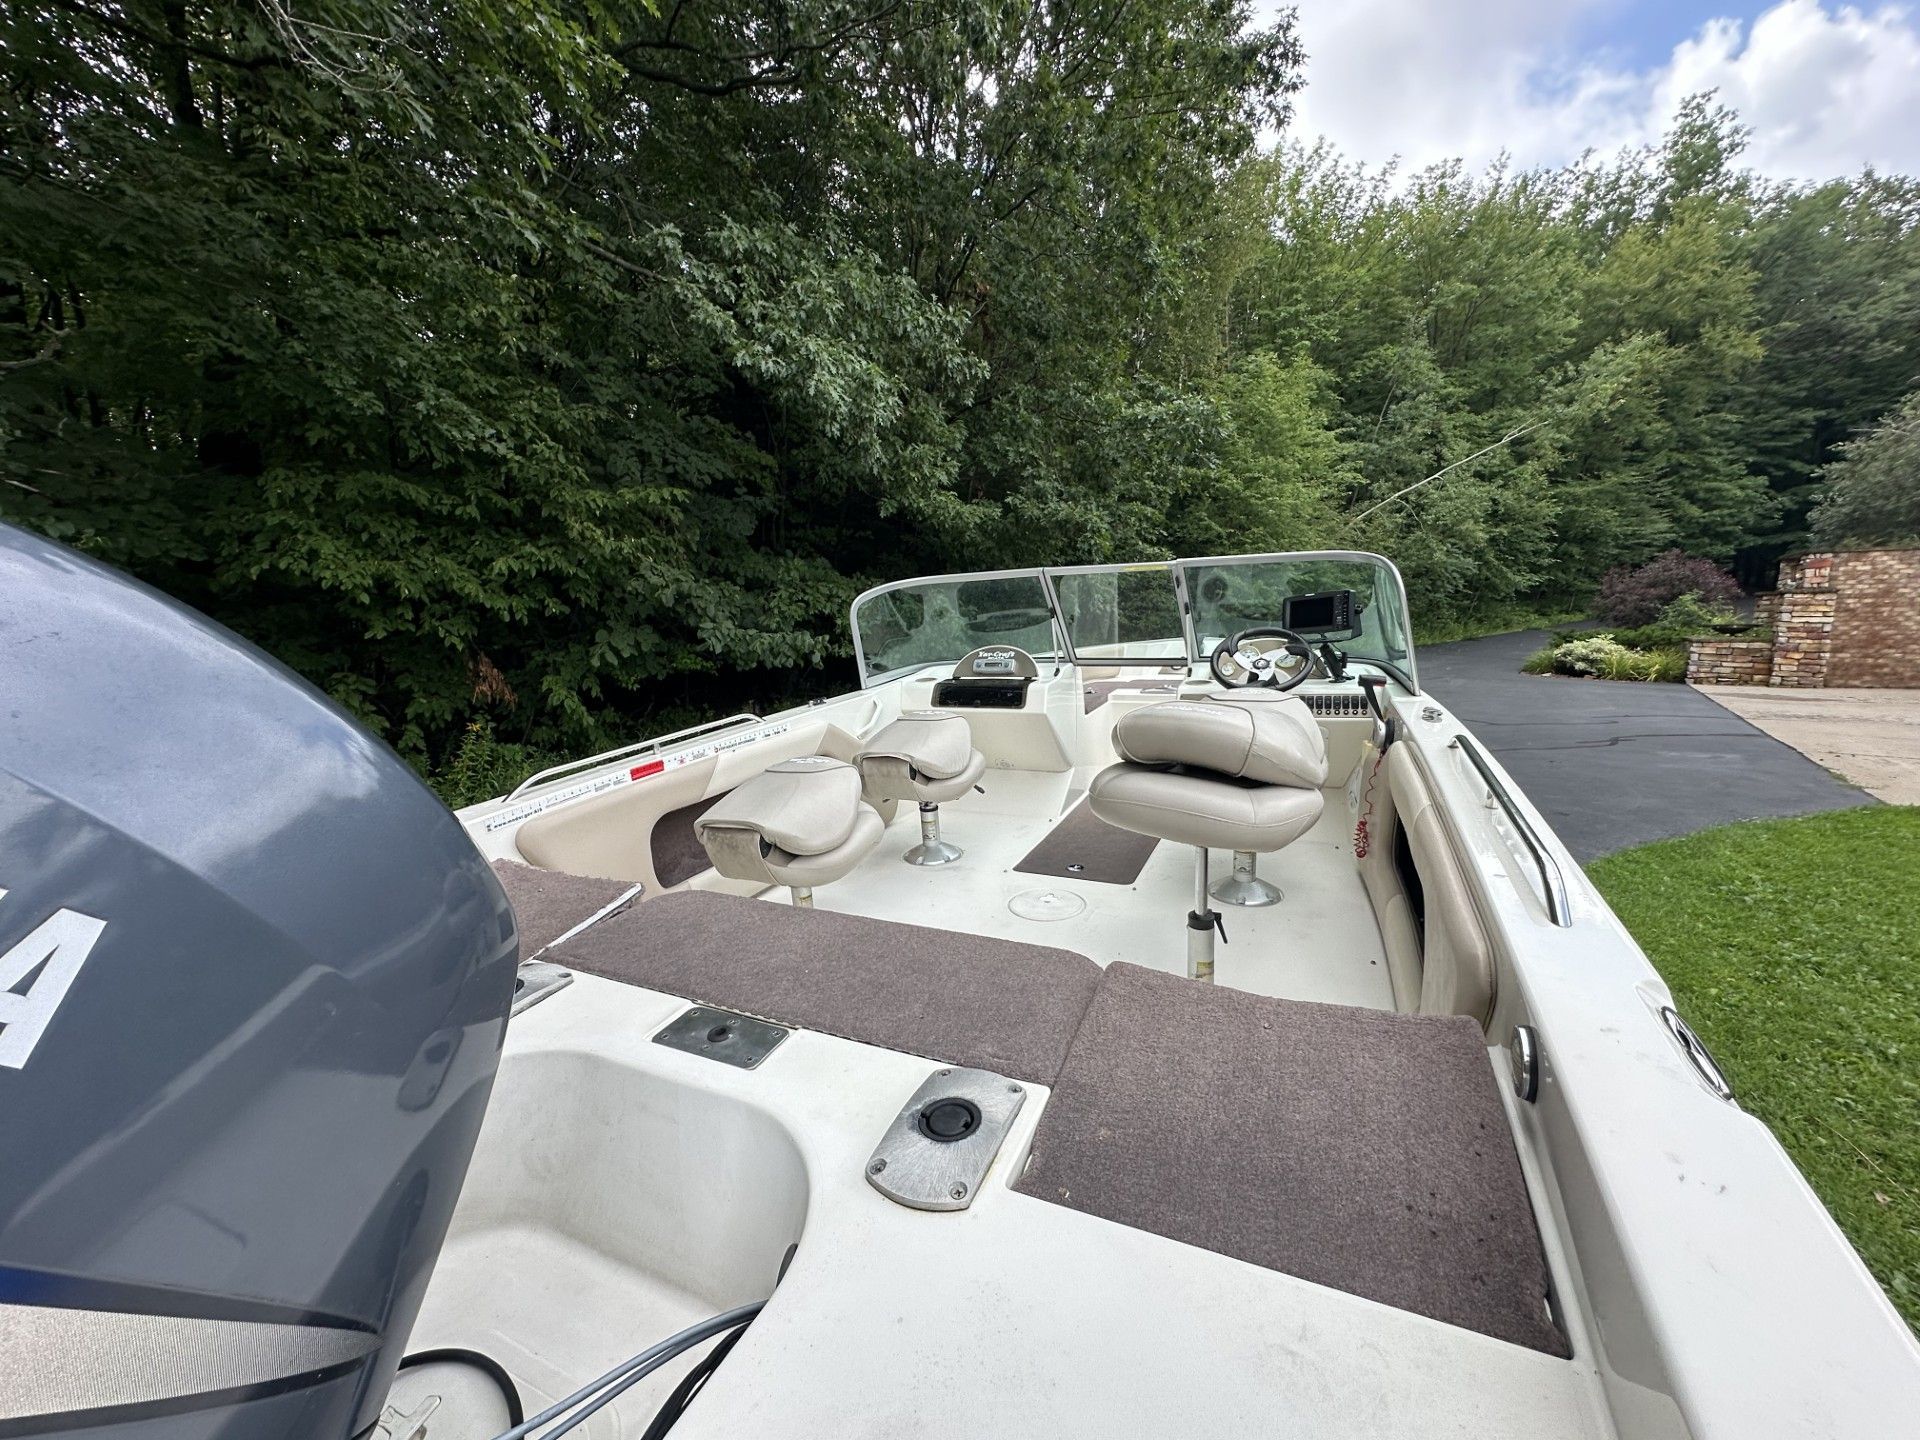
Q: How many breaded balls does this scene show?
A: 0